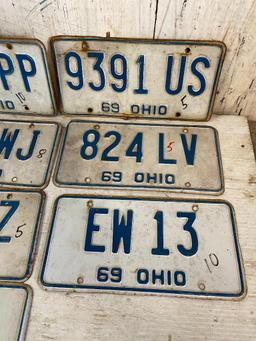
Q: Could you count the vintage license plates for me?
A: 7